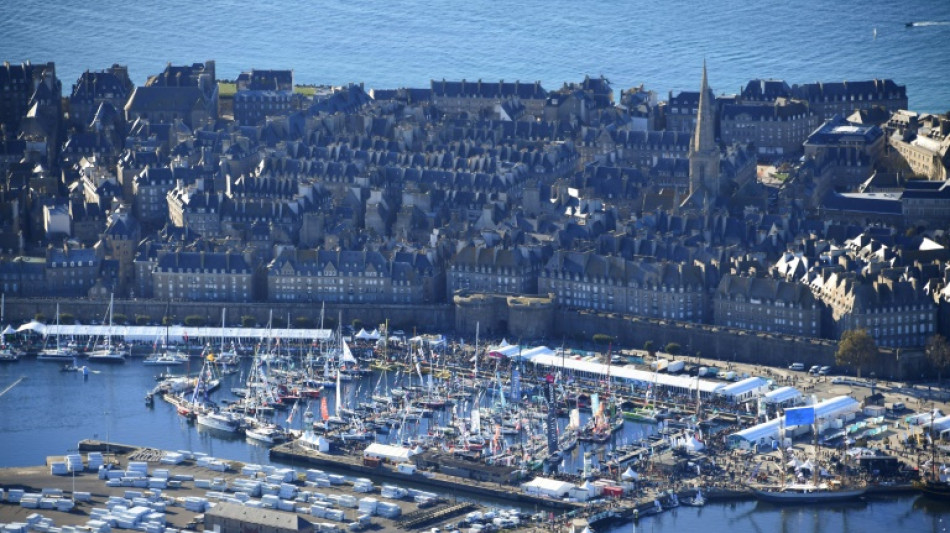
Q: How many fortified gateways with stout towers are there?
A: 1